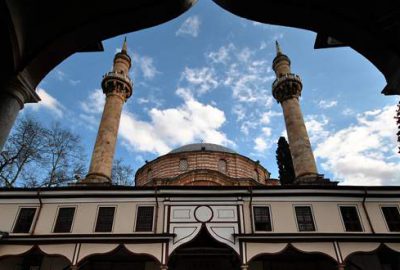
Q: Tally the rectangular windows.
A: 8